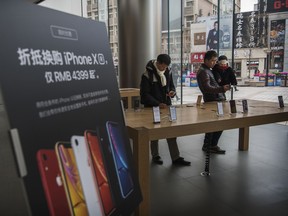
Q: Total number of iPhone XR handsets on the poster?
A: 6